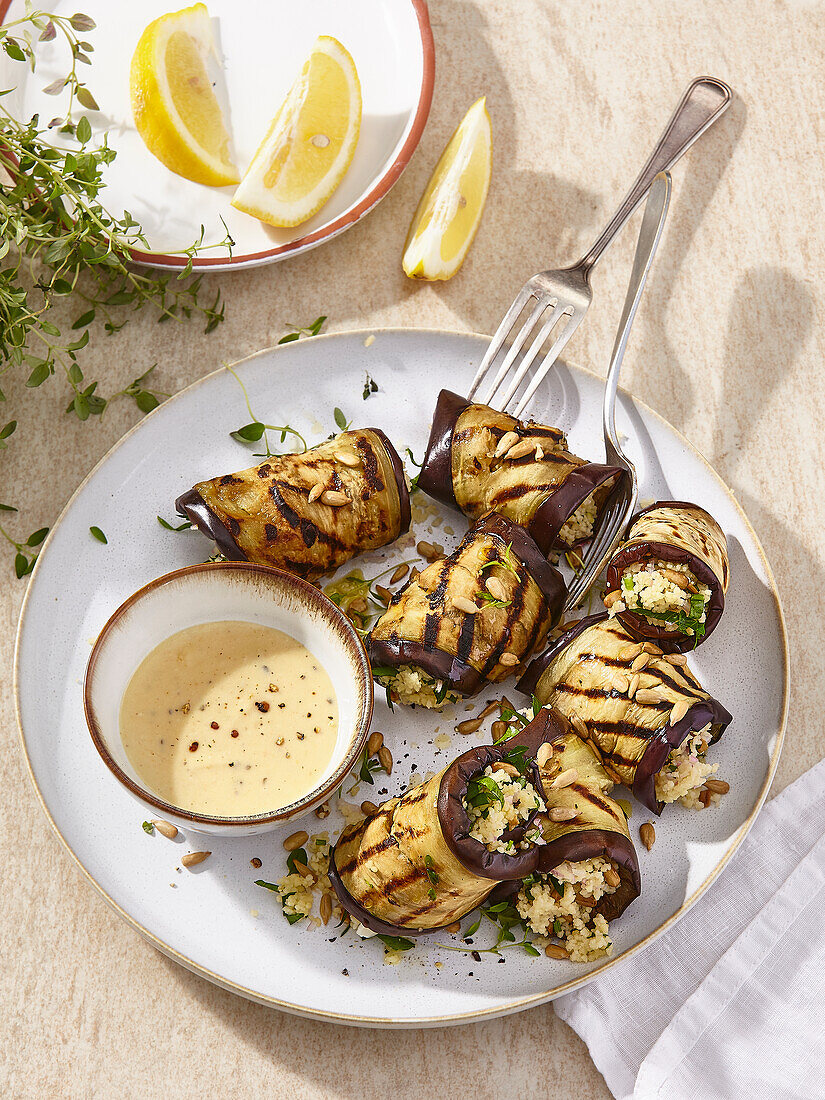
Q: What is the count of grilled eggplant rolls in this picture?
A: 7